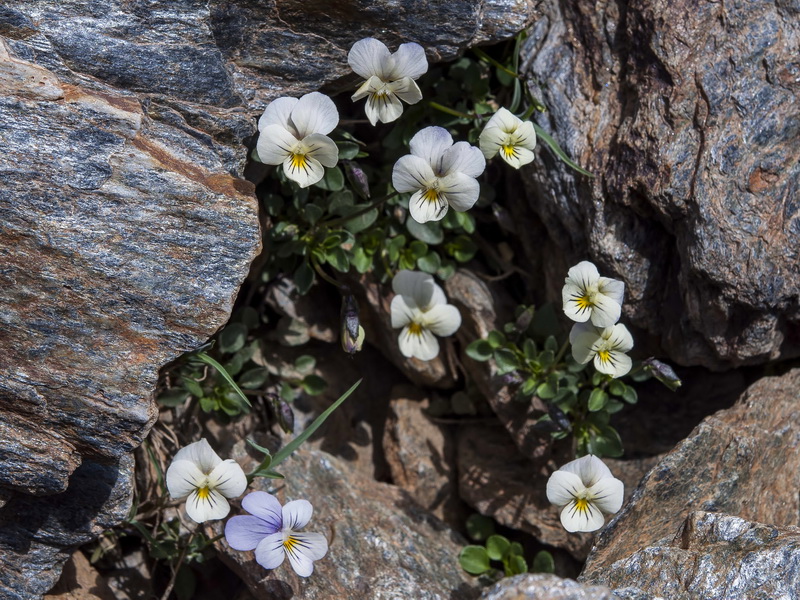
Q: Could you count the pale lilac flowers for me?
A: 1